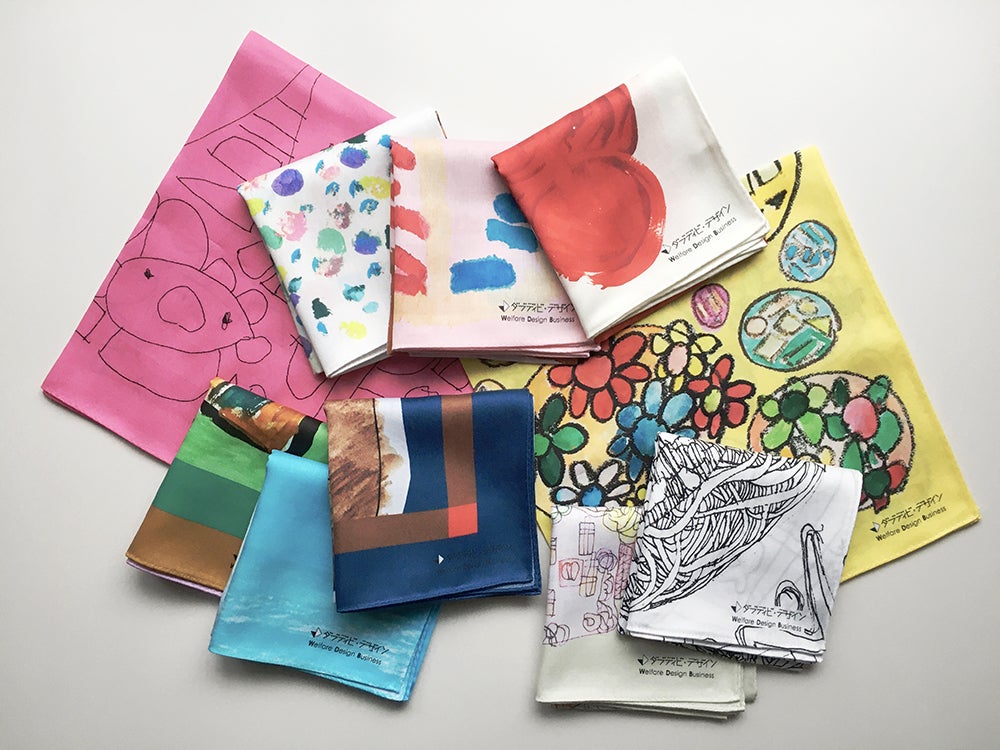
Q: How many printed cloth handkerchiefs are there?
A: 10